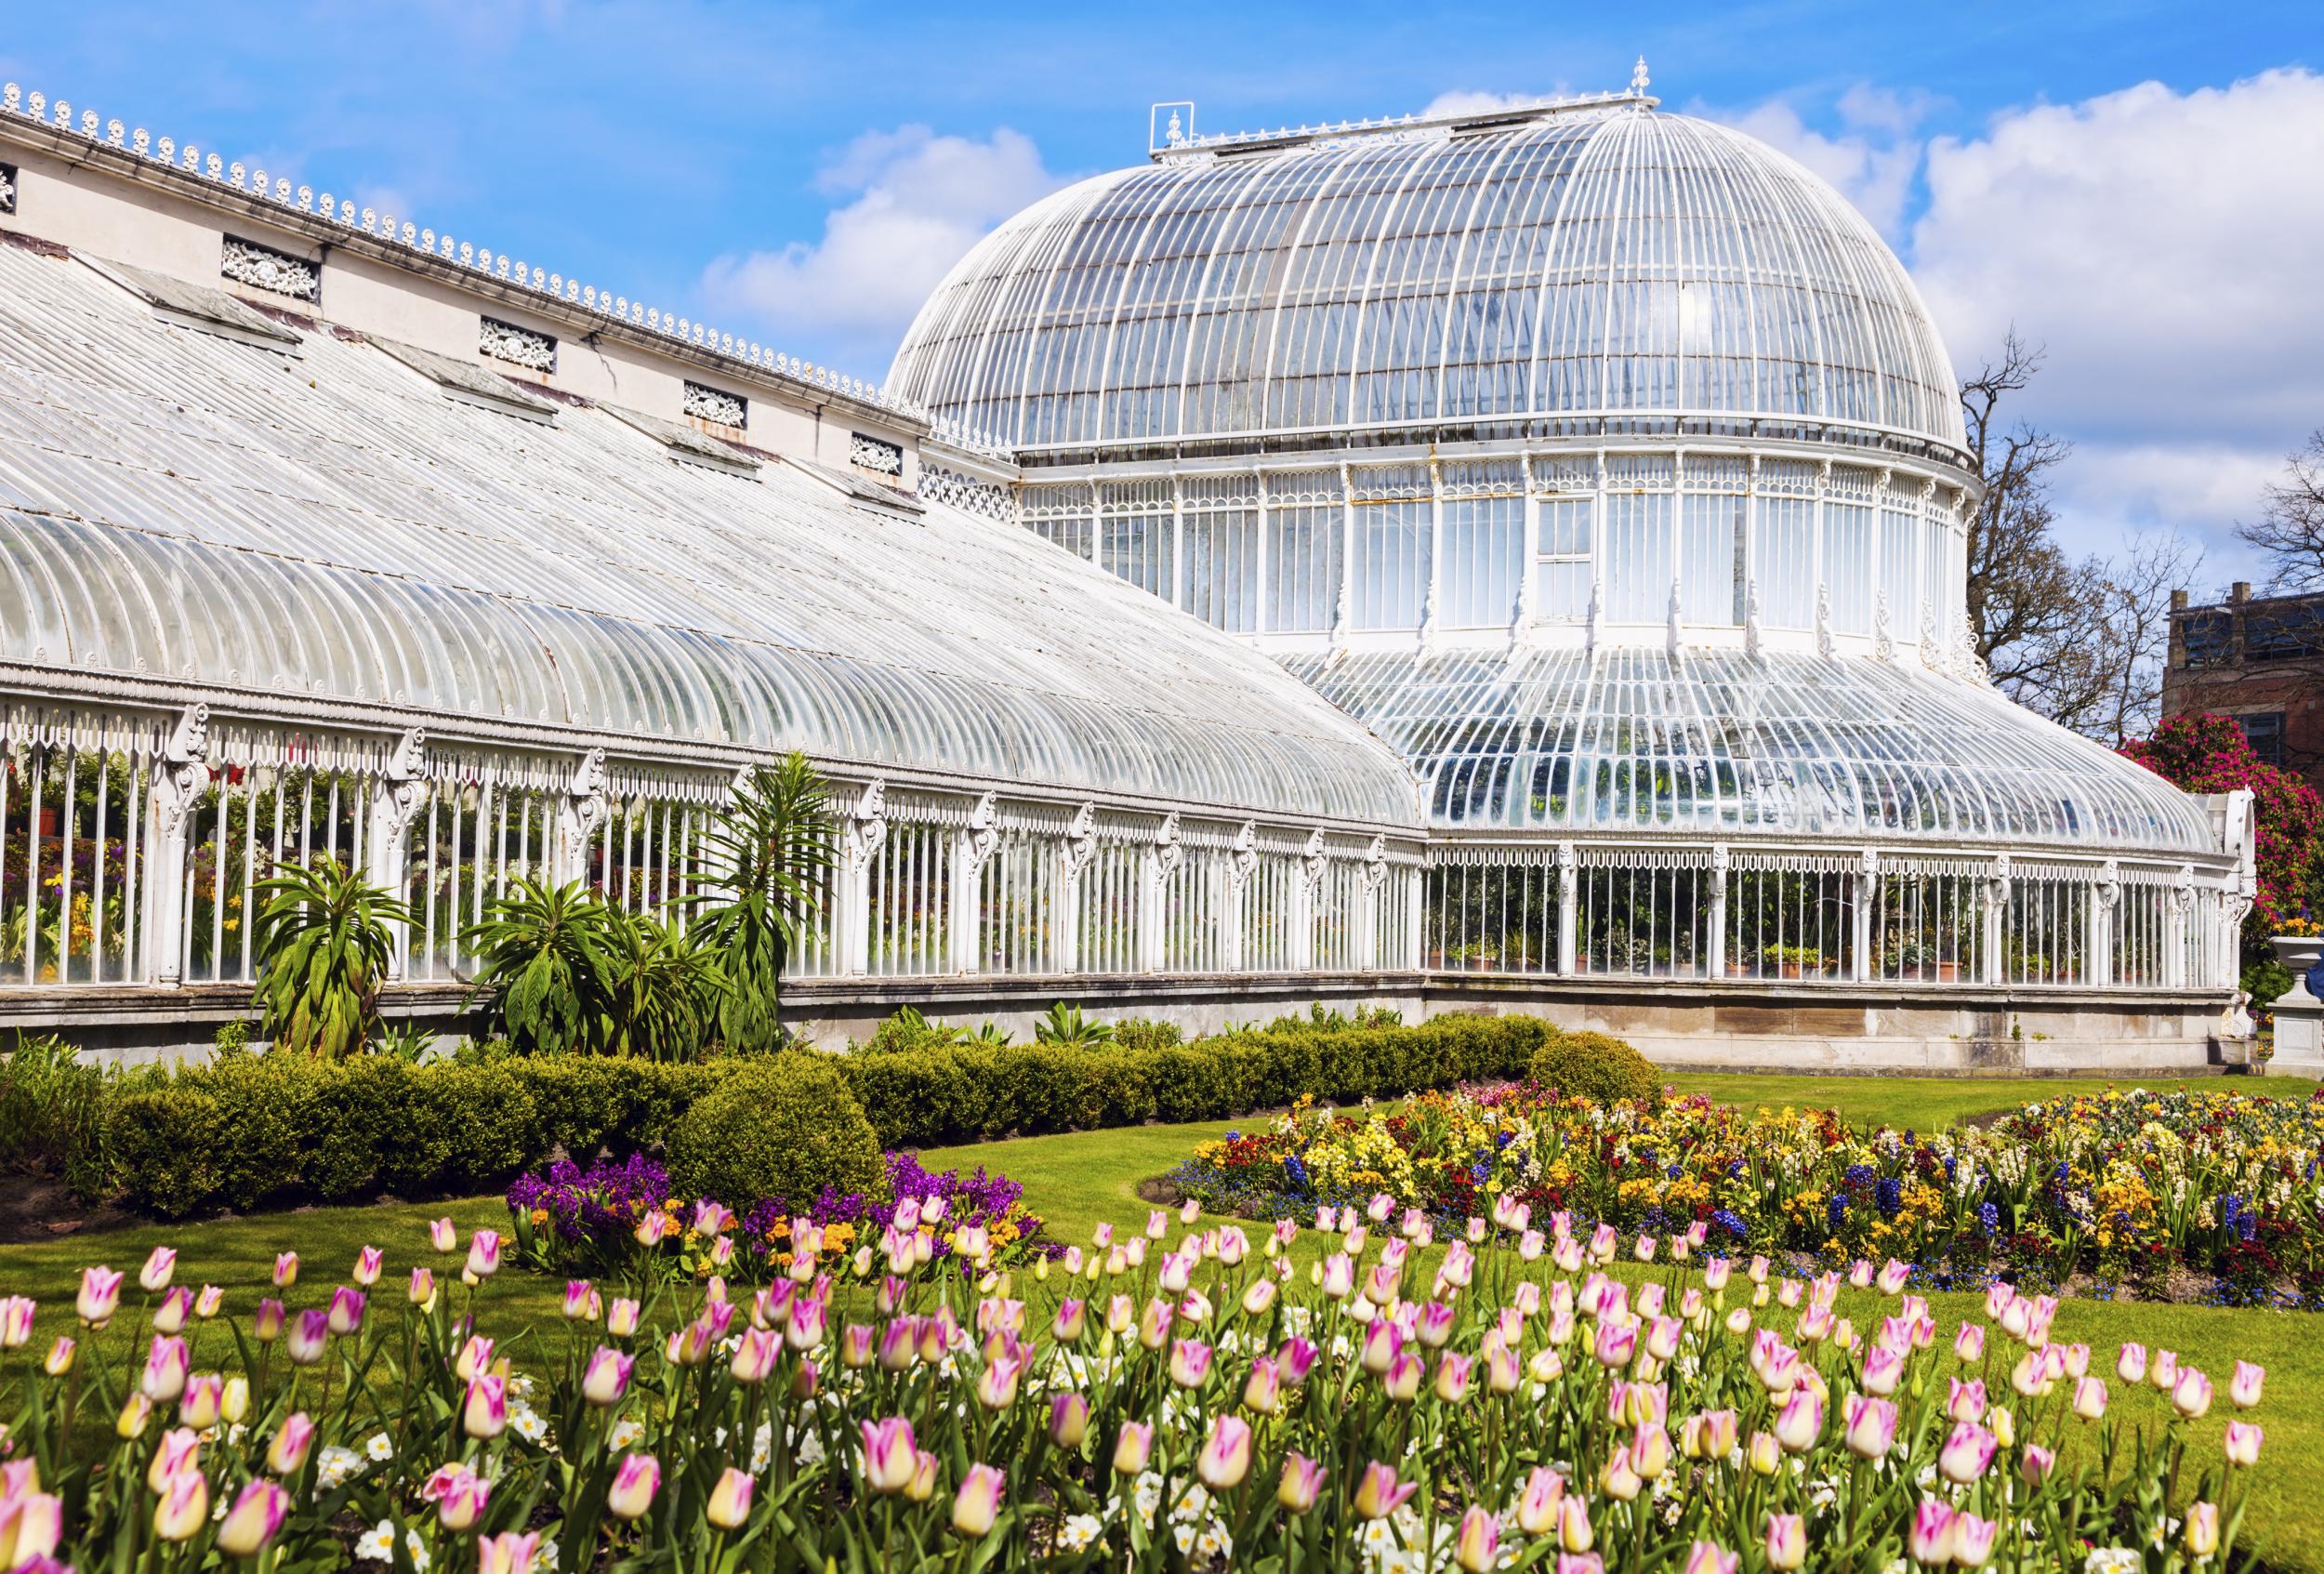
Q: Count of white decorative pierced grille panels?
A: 5